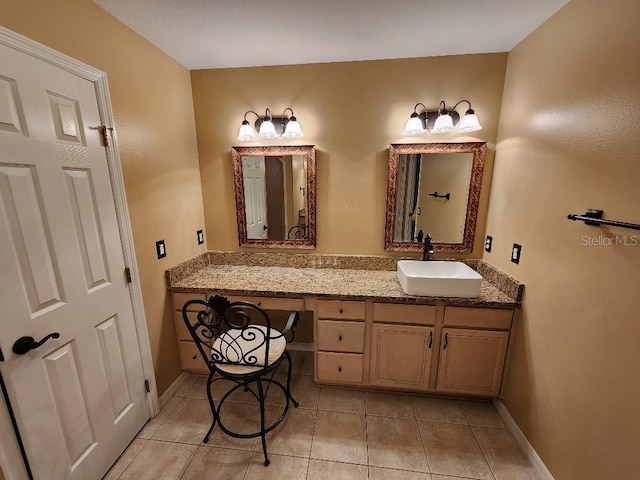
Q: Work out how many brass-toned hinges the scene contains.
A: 3